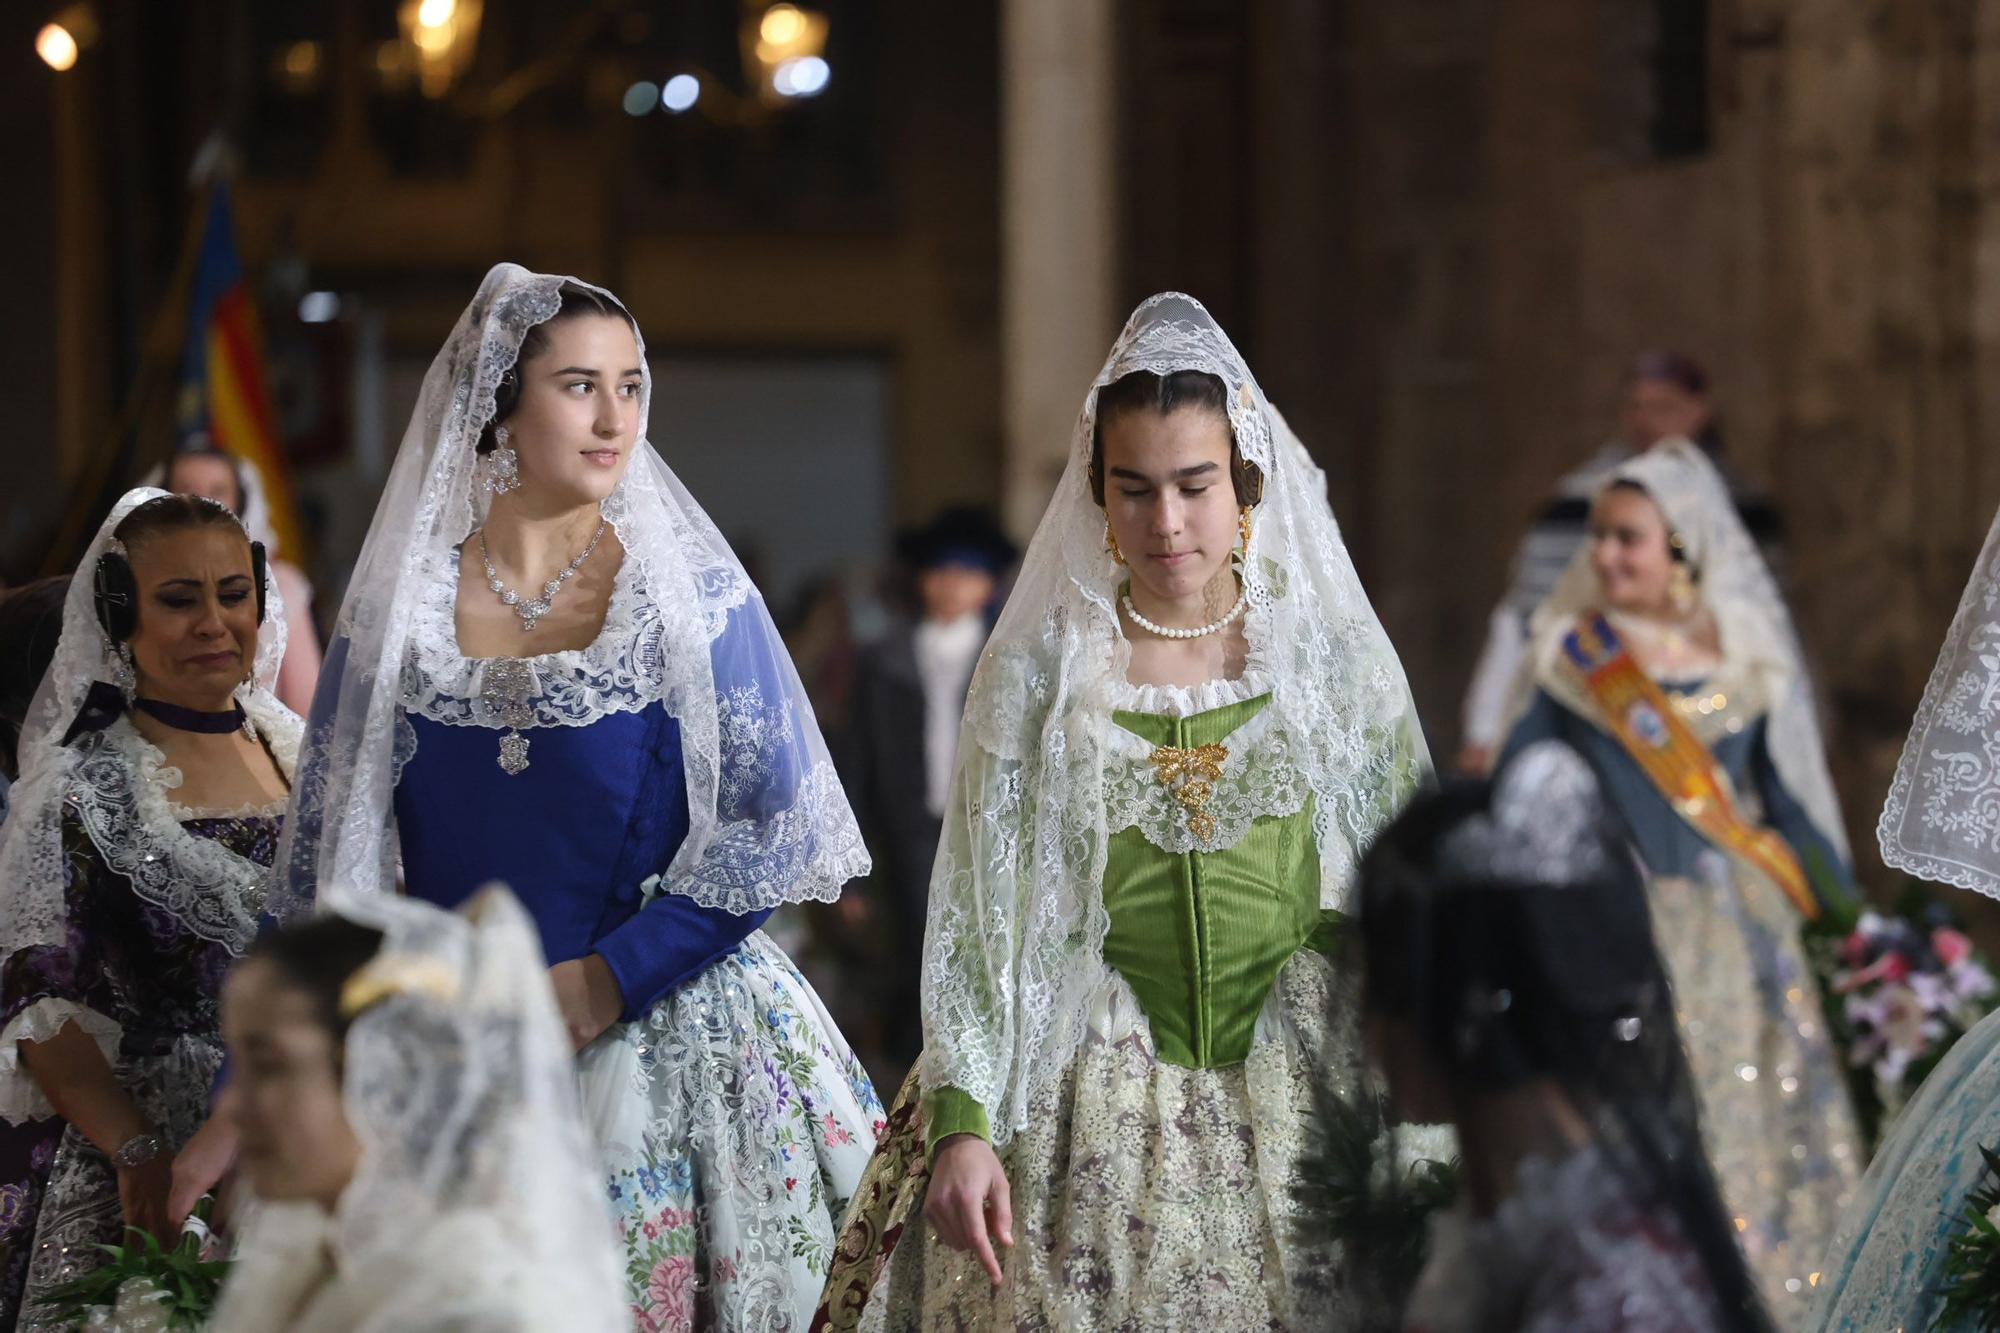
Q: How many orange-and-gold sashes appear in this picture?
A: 1